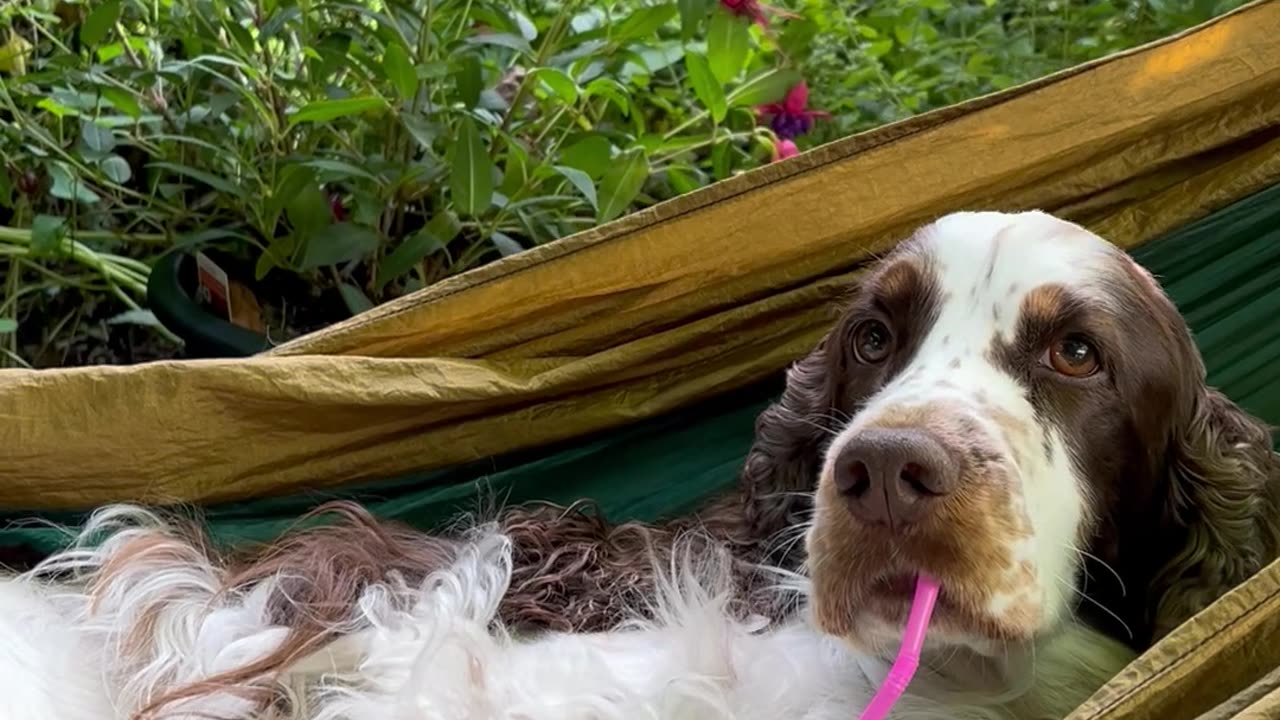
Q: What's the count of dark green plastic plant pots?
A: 1